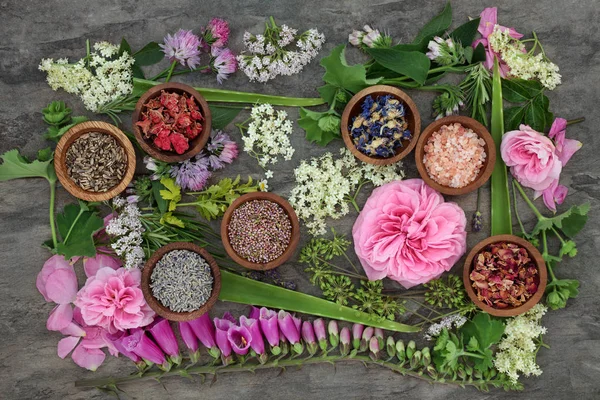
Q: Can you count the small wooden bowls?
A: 7